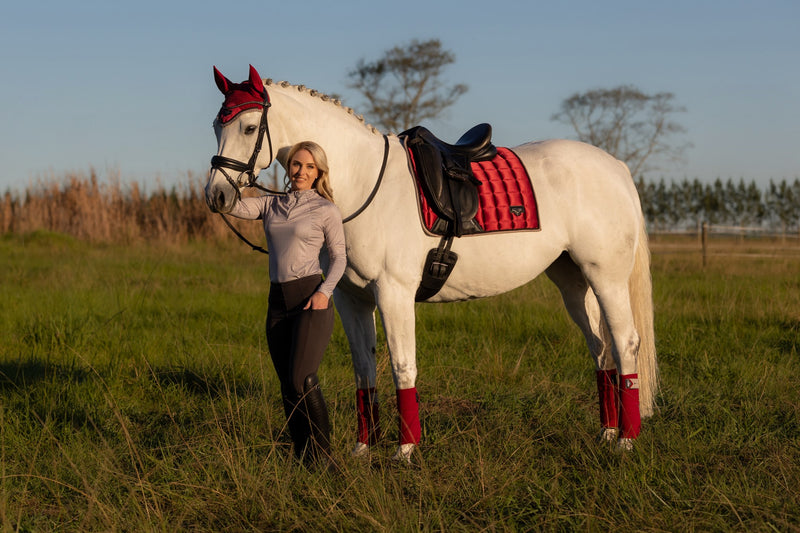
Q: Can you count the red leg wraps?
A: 4